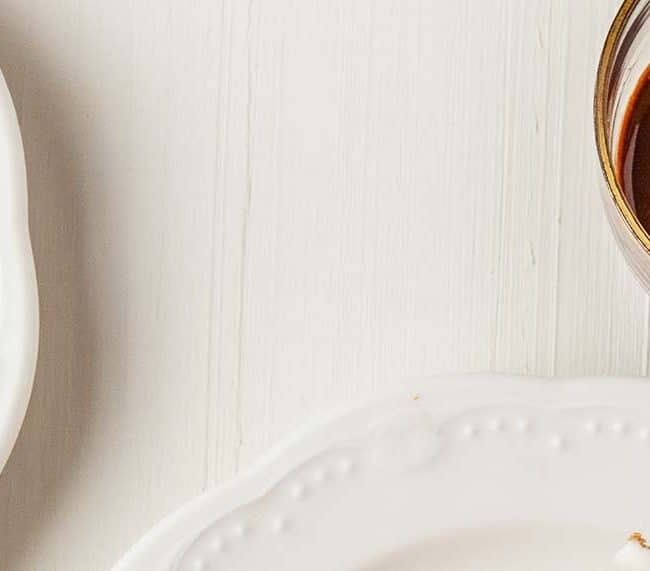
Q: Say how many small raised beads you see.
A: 14